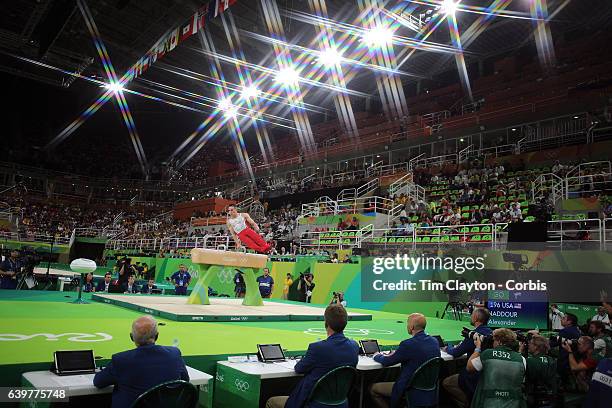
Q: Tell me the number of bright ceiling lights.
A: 7